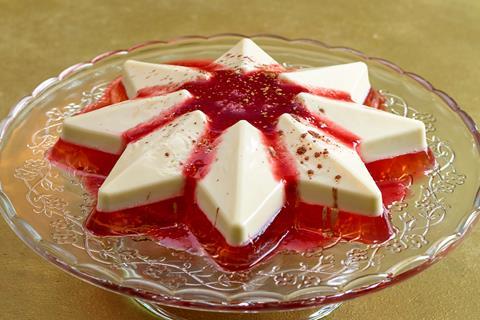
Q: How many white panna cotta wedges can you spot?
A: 8